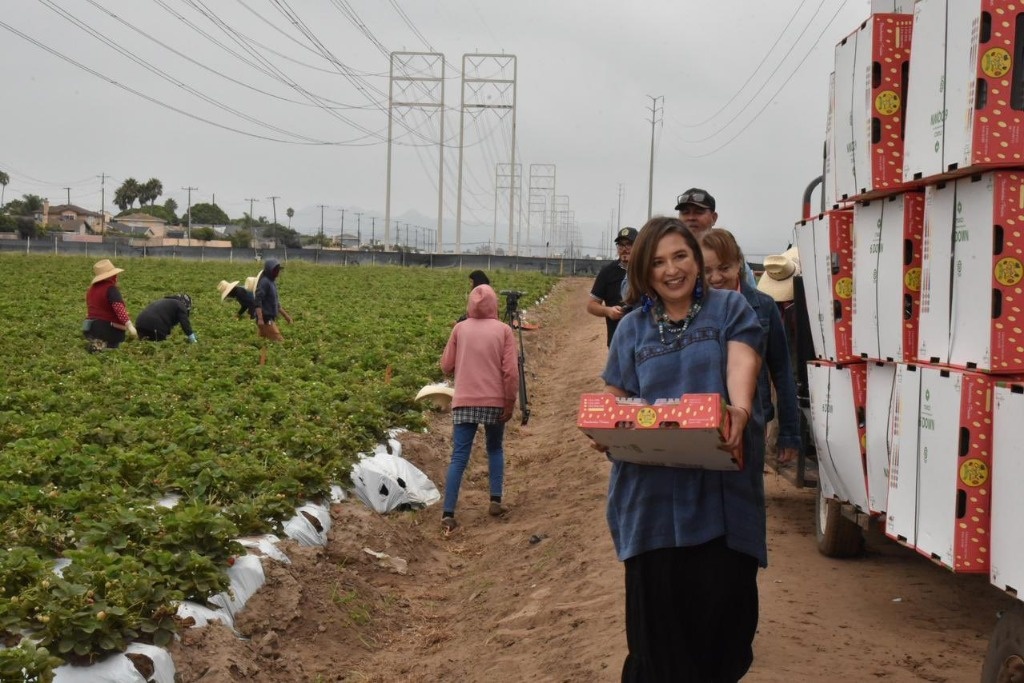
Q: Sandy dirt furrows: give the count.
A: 1